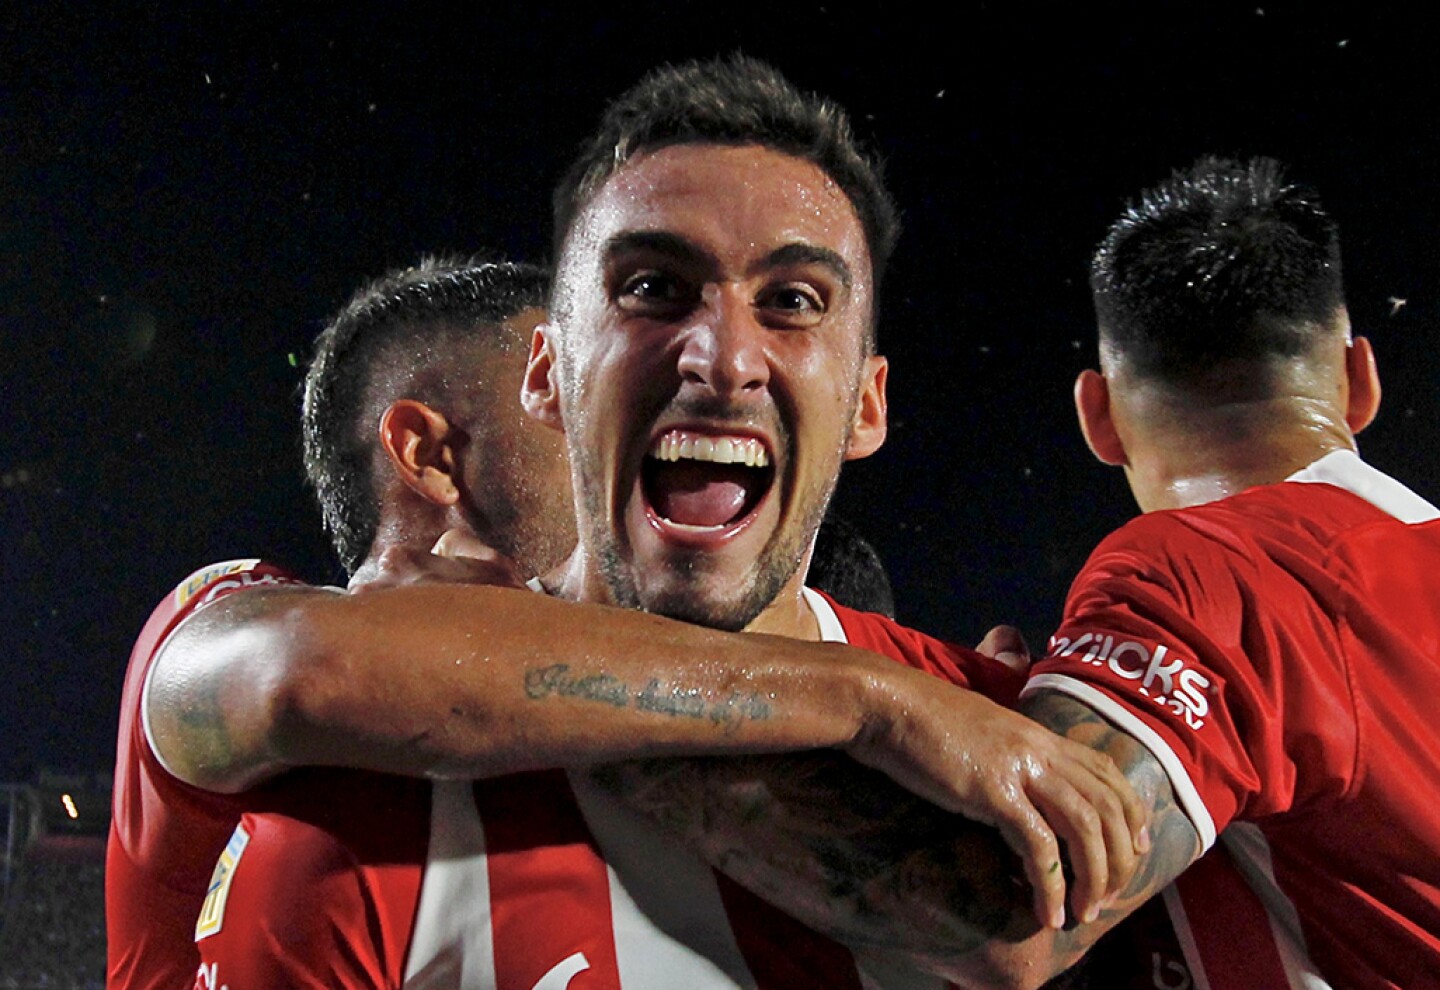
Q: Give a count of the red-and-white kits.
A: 3